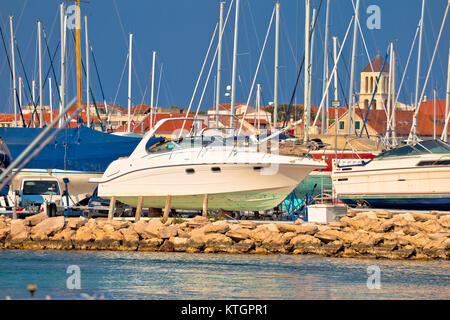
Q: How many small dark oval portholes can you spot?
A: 3